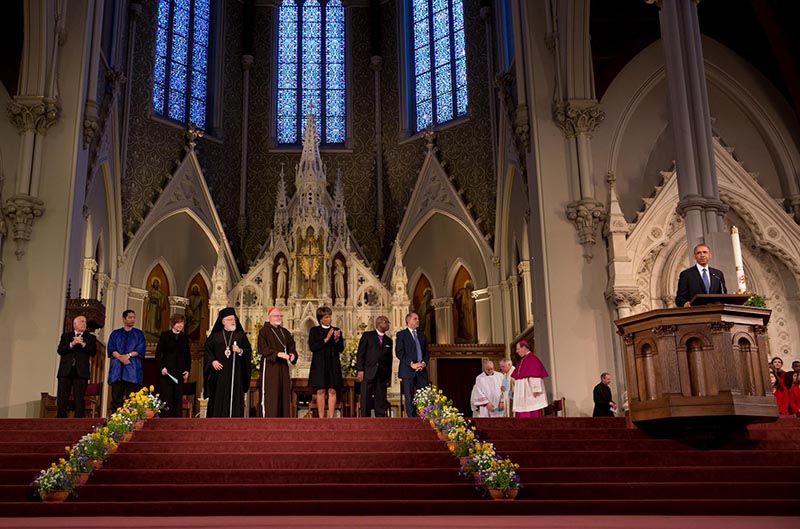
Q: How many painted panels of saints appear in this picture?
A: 4